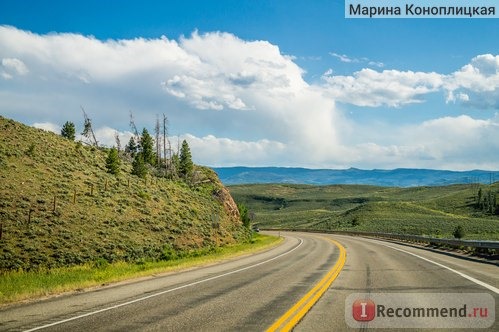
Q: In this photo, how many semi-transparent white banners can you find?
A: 2